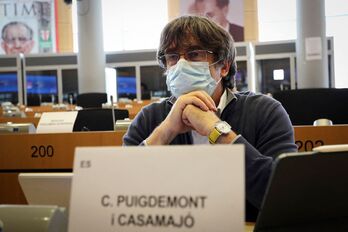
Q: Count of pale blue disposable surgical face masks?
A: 1